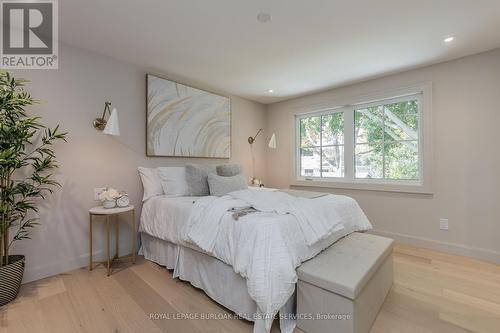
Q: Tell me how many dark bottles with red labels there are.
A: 0